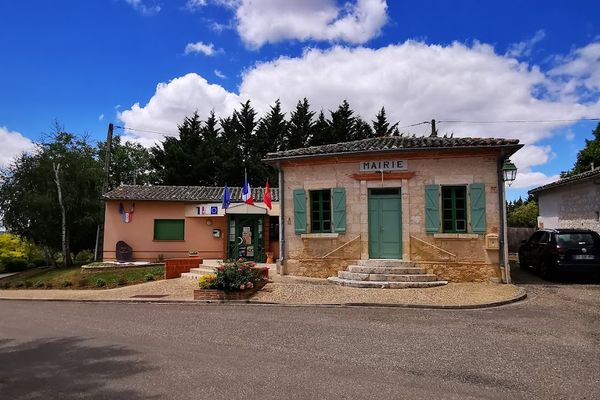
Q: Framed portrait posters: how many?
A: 0